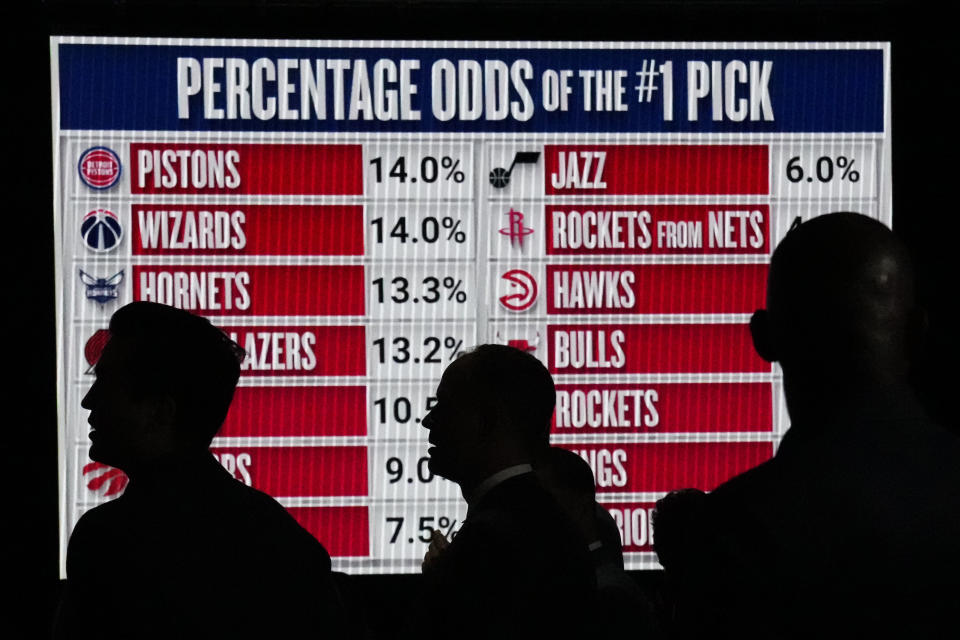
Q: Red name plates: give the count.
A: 14